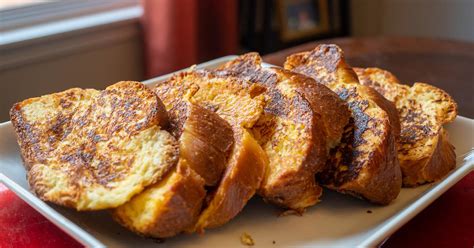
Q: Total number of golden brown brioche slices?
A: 6